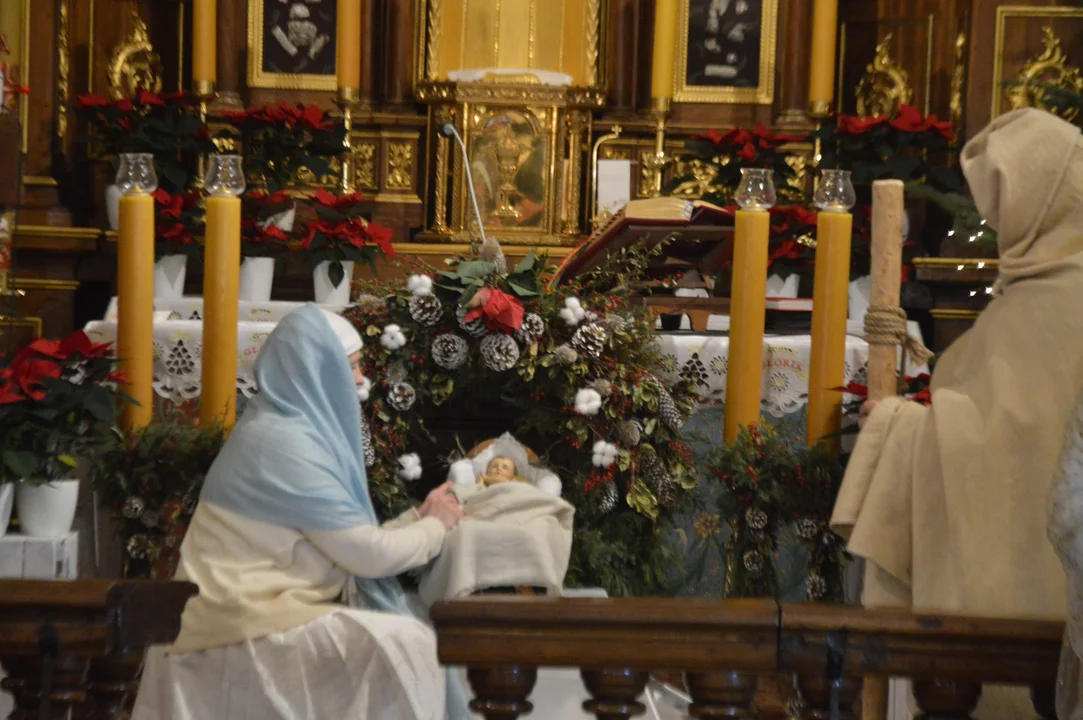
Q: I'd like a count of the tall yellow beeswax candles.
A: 8